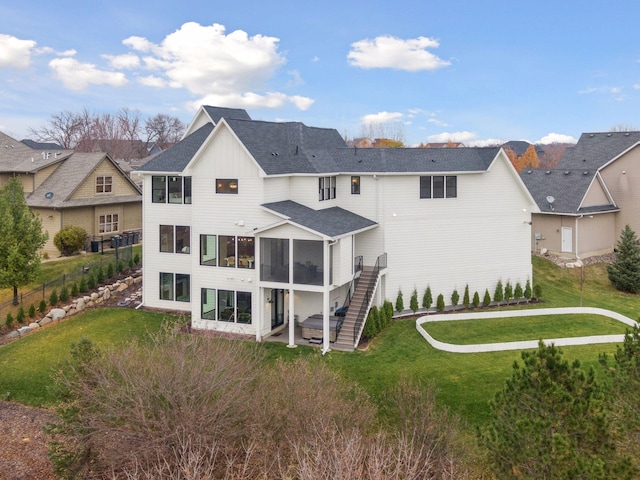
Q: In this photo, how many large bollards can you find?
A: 0